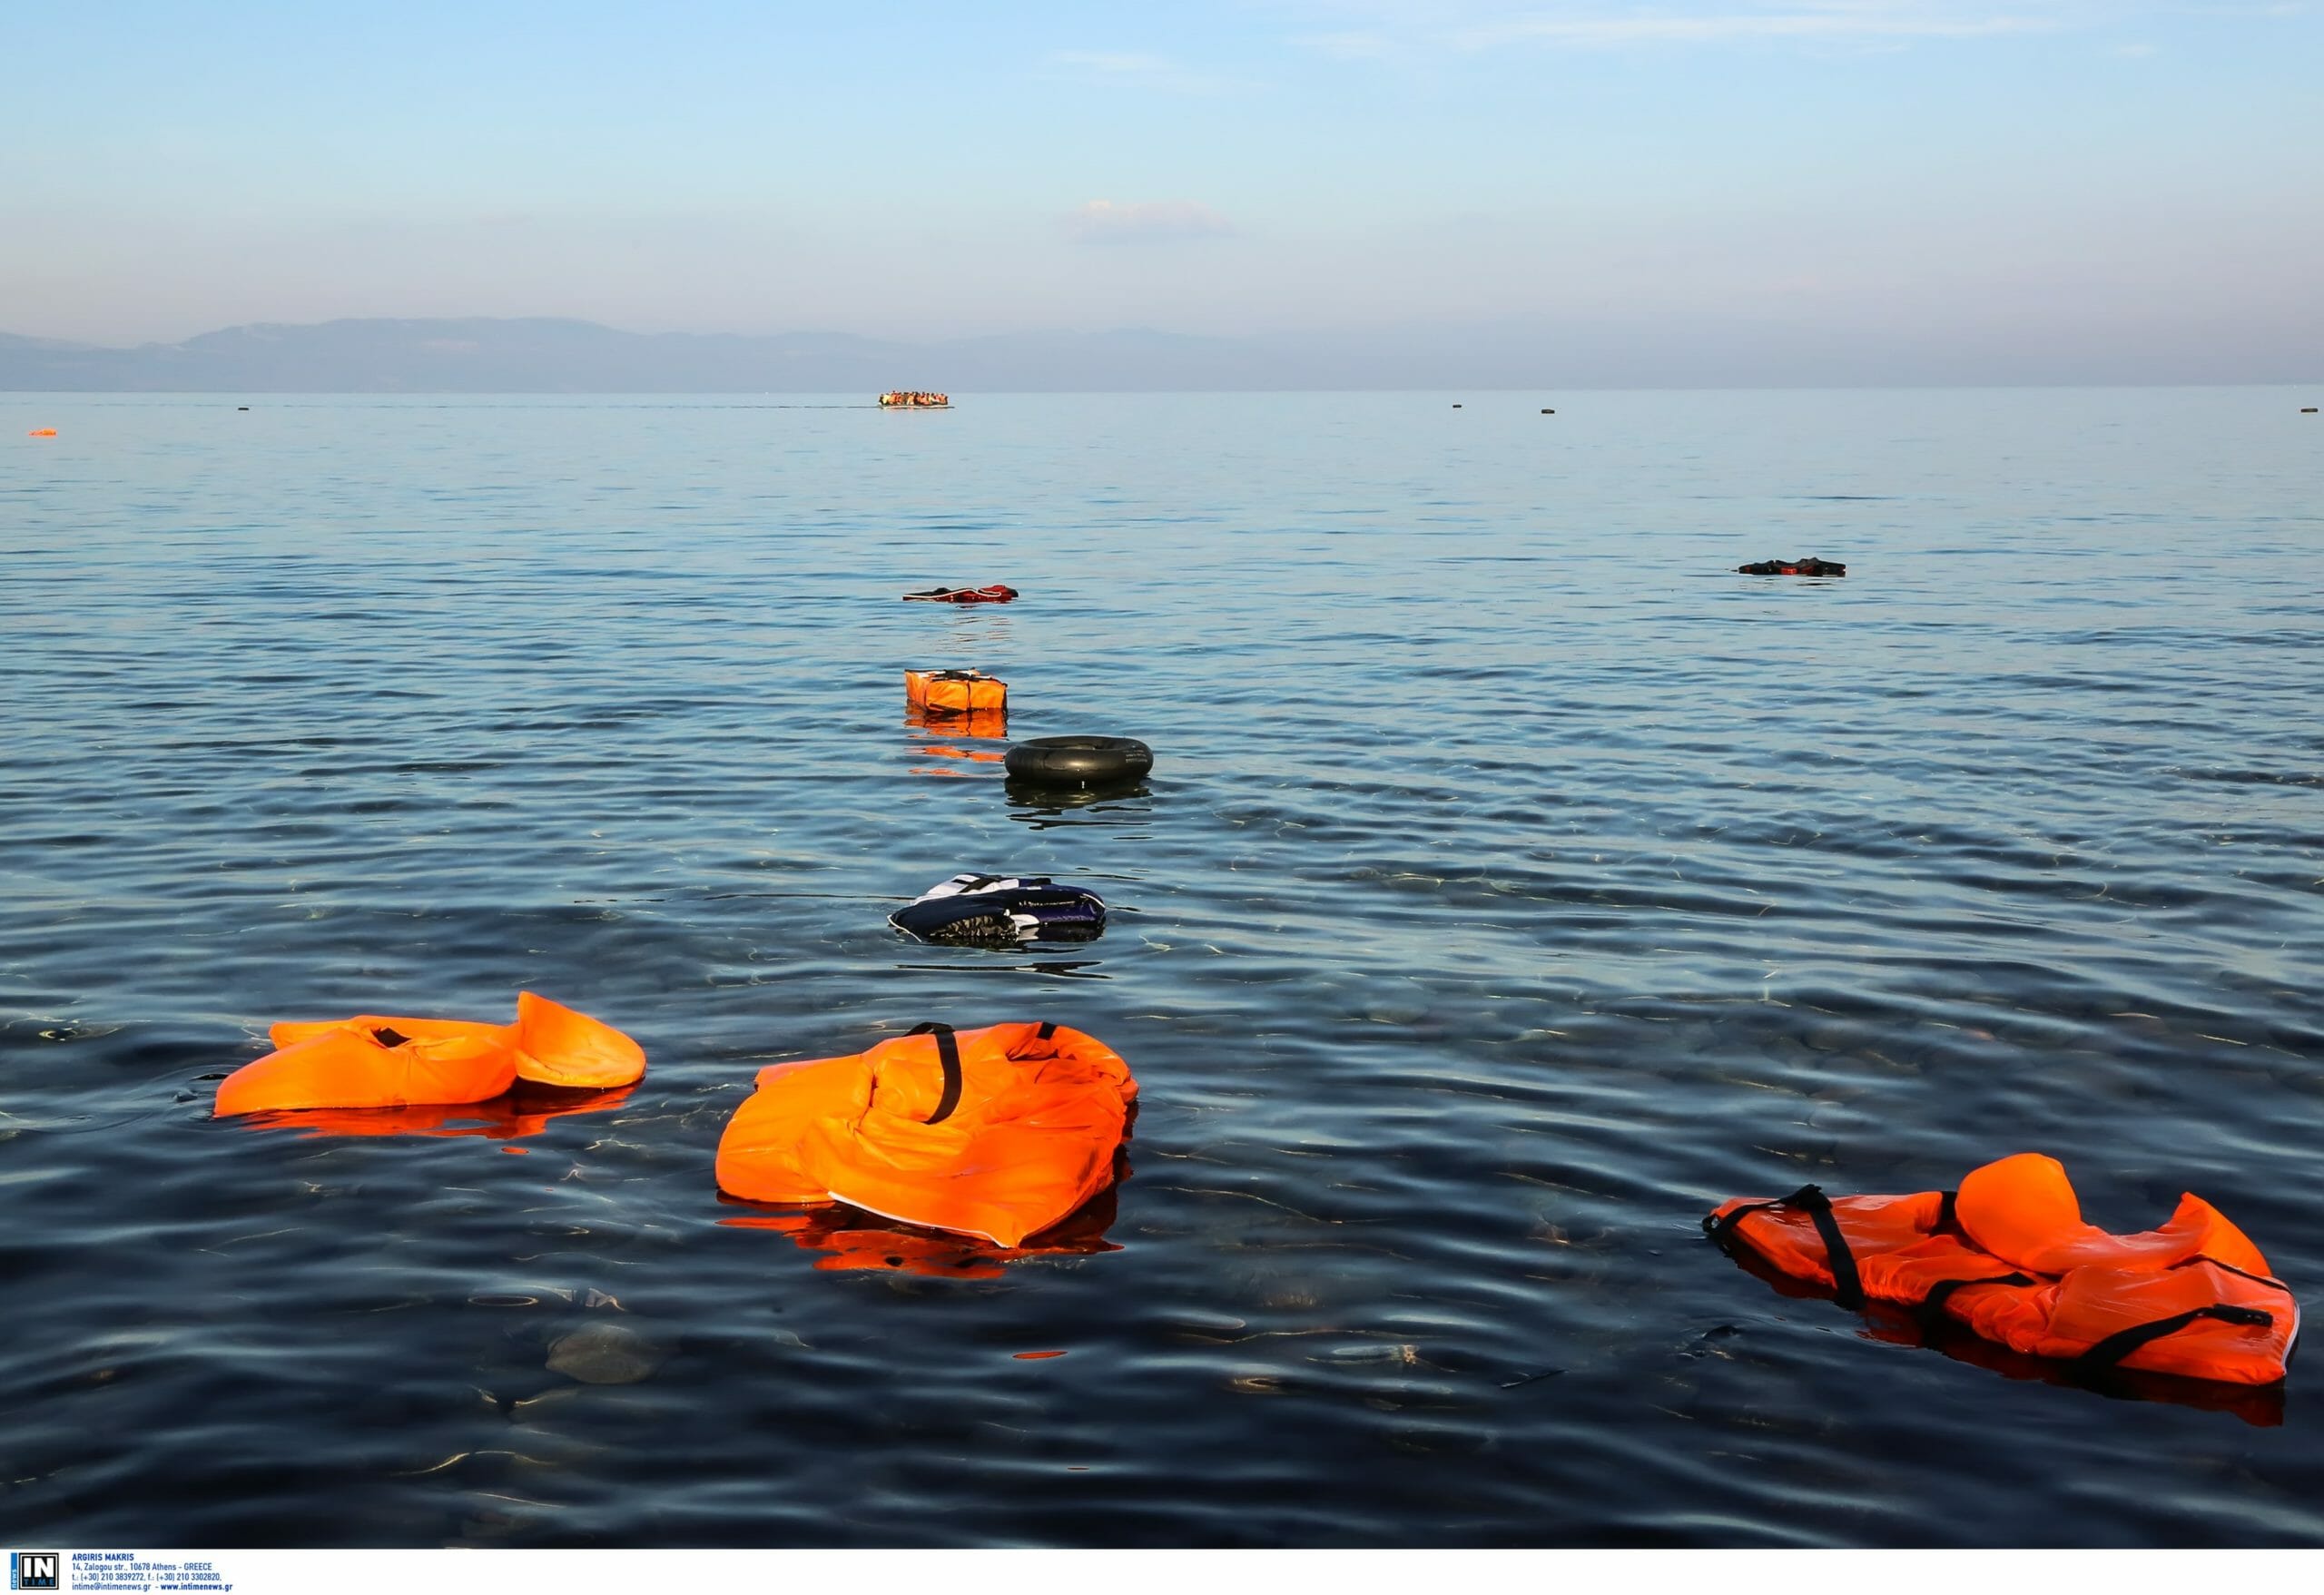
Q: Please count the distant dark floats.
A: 4